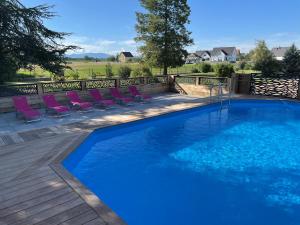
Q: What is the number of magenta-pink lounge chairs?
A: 6